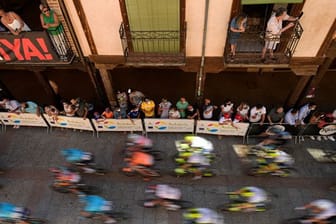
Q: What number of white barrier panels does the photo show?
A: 5